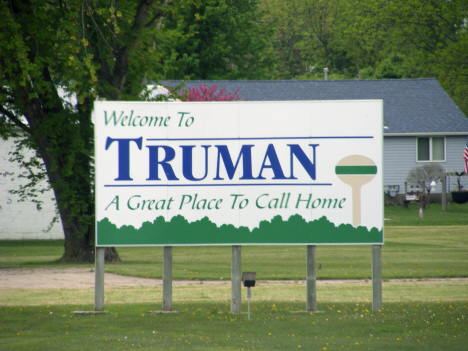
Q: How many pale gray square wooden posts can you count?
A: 5